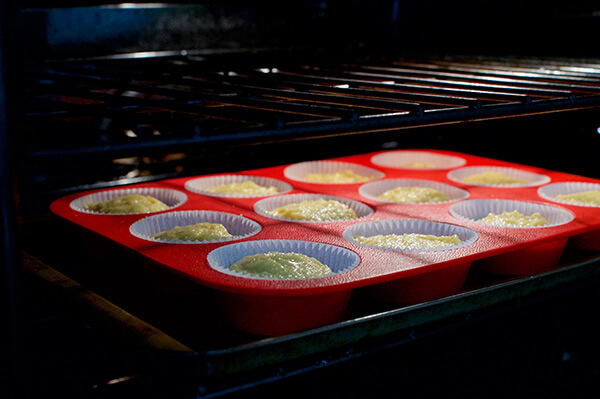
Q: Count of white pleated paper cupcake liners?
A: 12